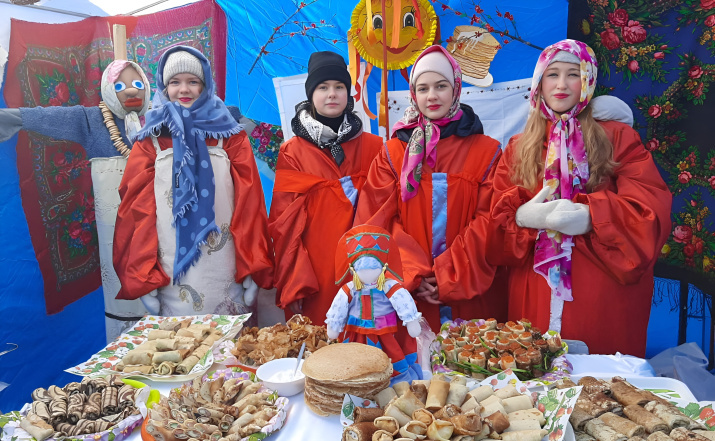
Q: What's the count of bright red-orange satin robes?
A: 4